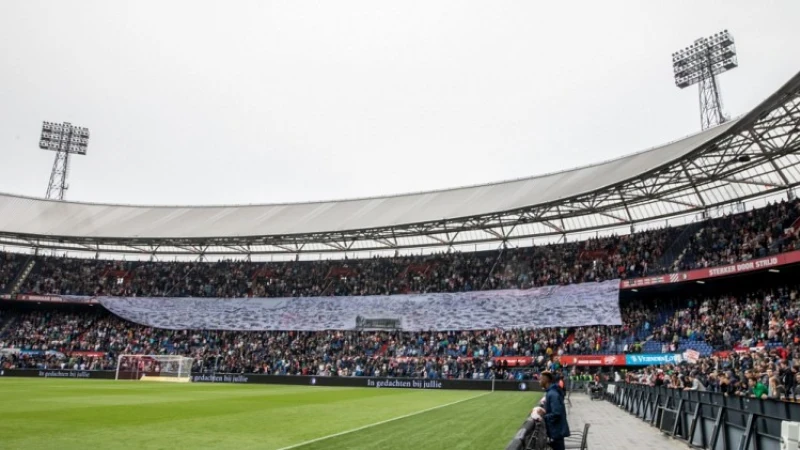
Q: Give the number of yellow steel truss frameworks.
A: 0